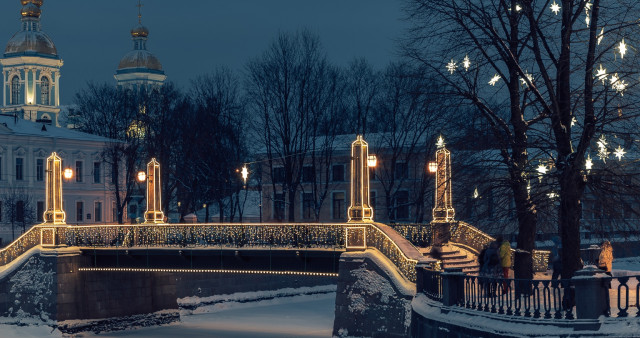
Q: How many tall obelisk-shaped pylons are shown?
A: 4